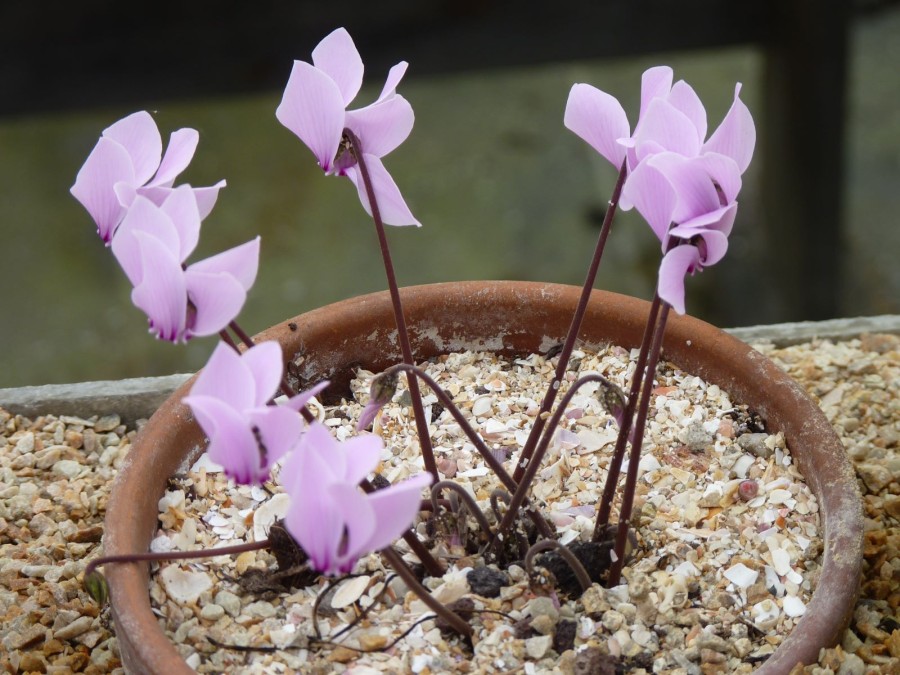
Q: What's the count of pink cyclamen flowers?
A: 8